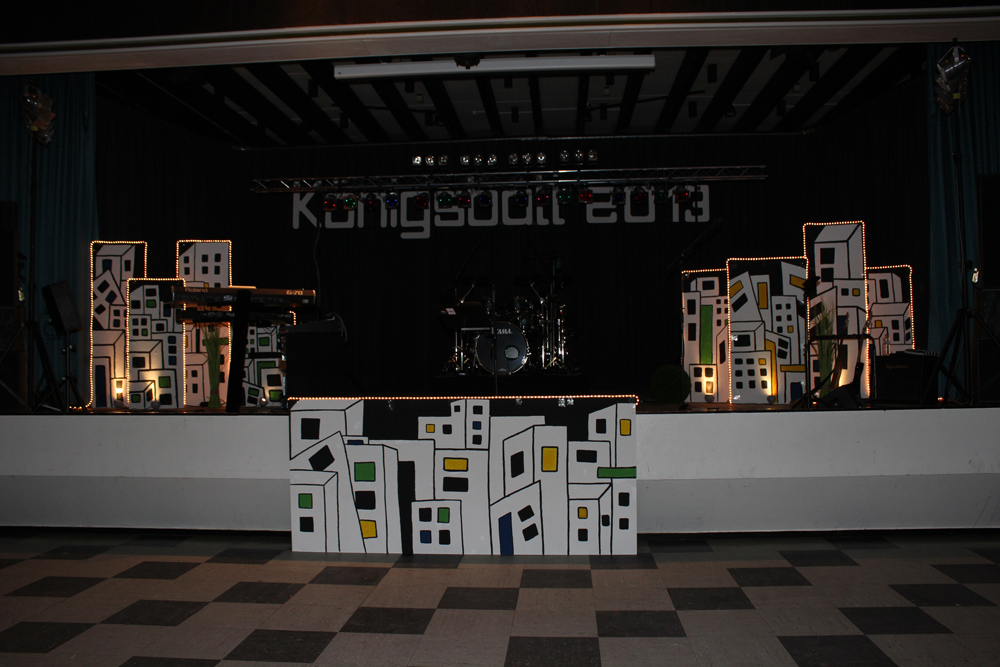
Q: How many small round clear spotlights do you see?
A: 12